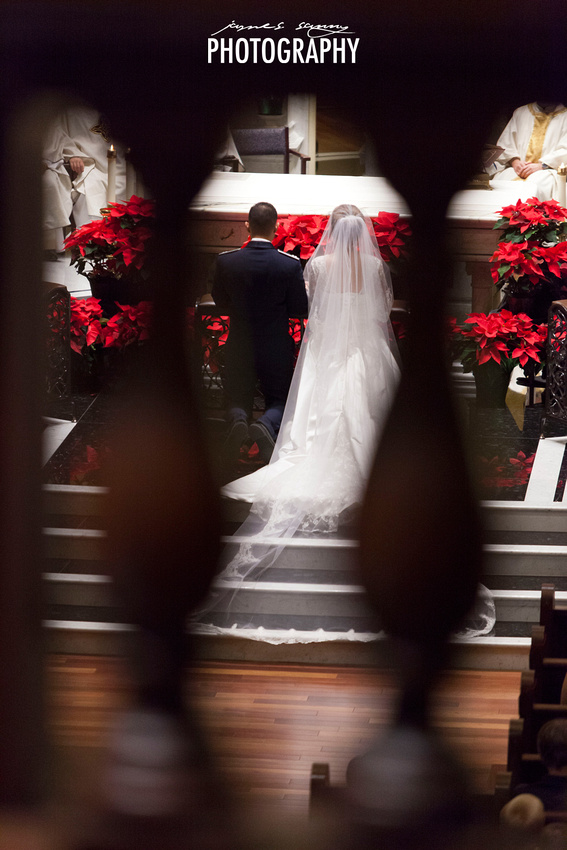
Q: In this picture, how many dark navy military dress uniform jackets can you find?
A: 1